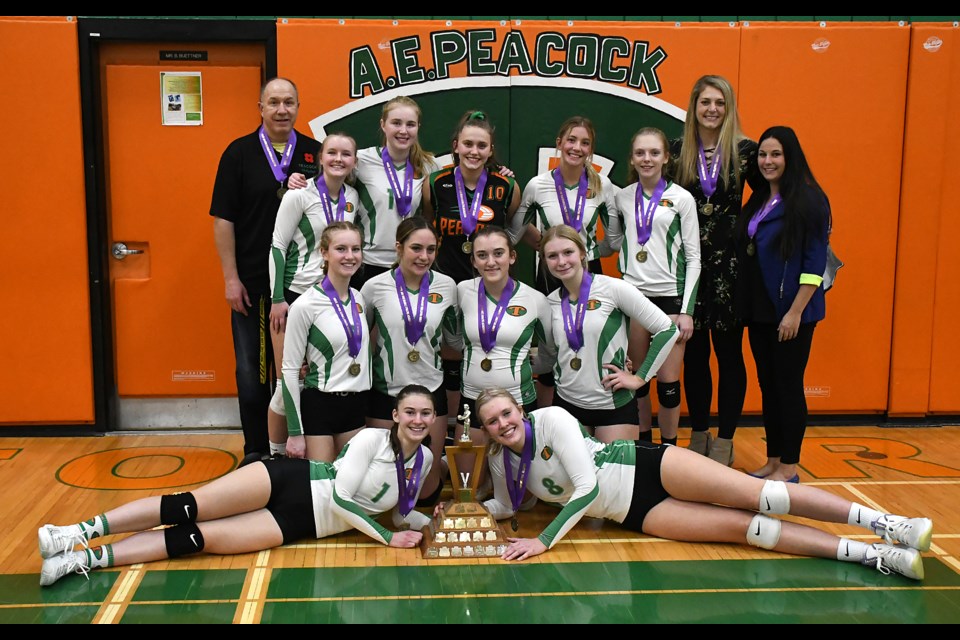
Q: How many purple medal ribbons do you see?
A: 14